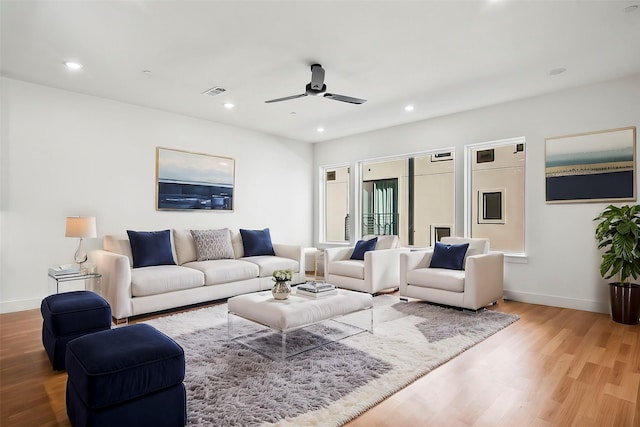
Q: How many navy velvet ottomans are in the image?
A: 2